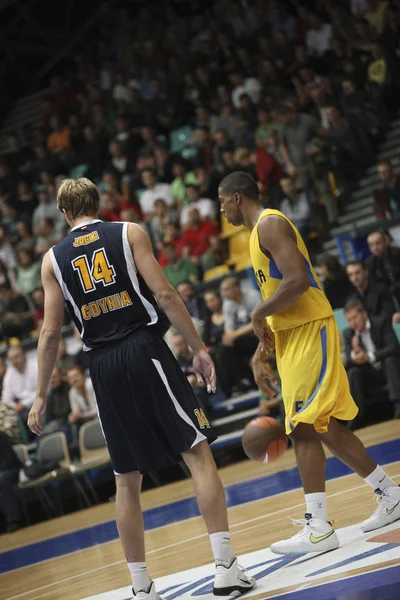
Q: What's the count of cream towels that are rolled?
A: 0